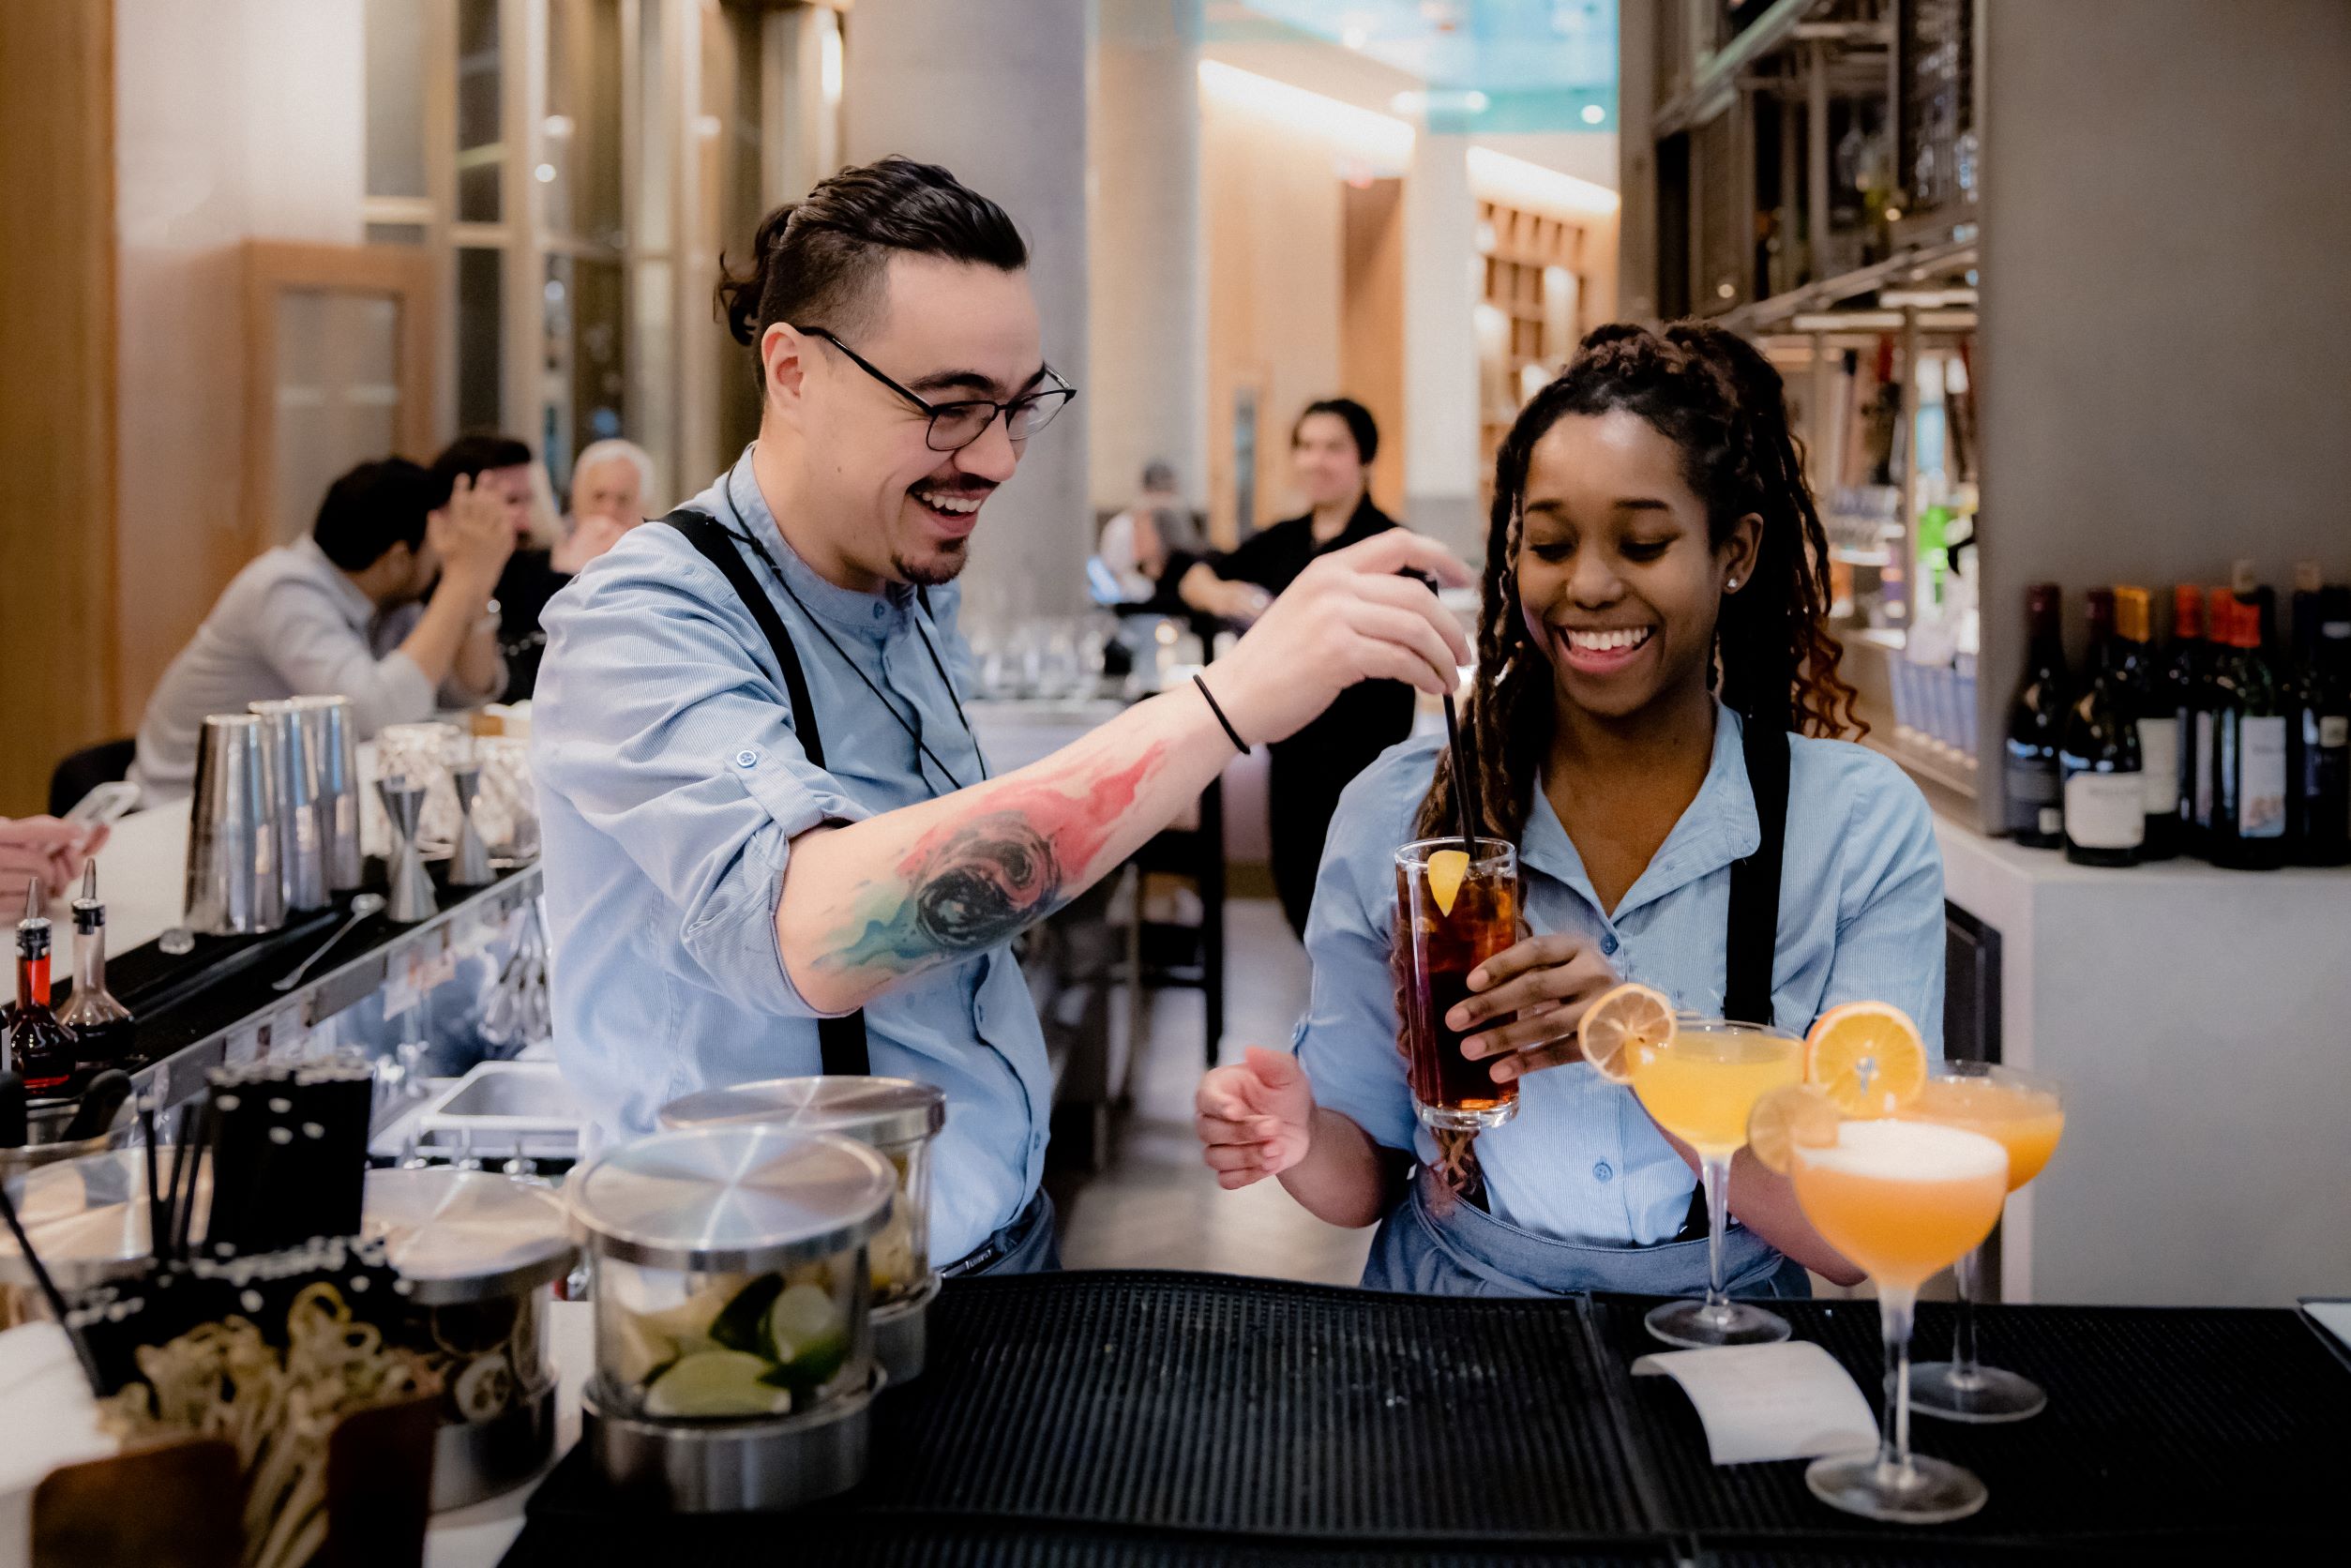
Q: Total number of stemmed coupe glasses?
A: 3